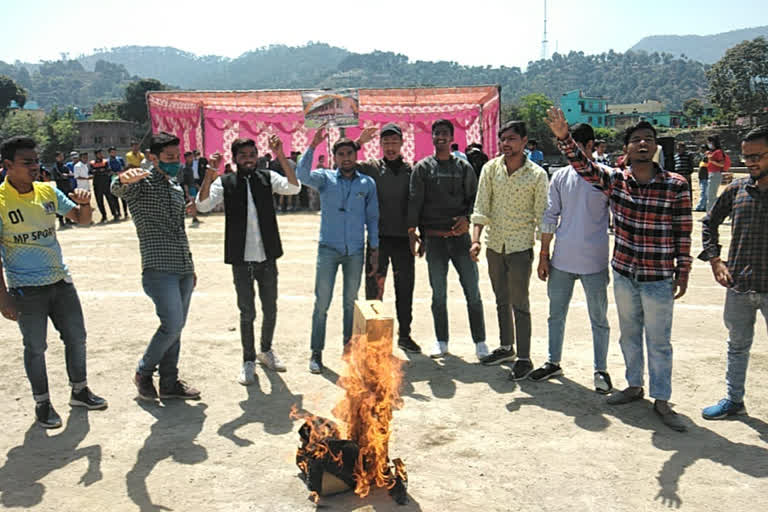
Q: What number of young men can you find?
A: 10